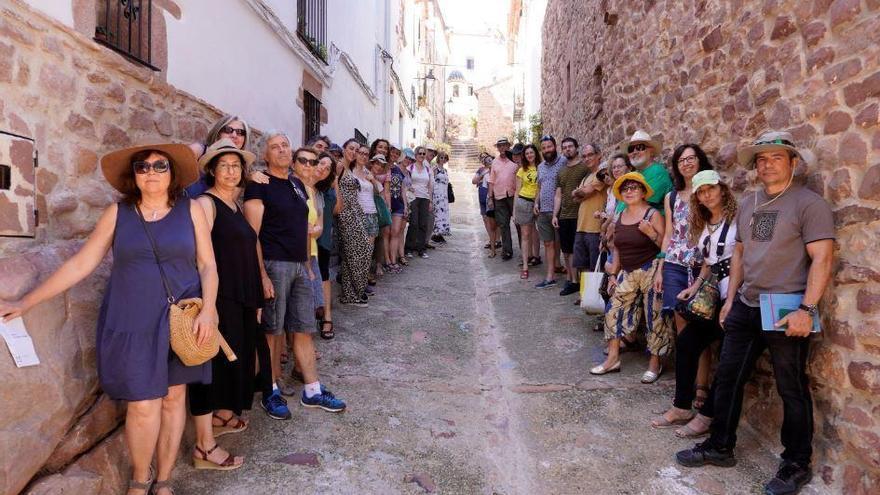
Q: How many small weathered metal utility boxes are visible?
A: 1